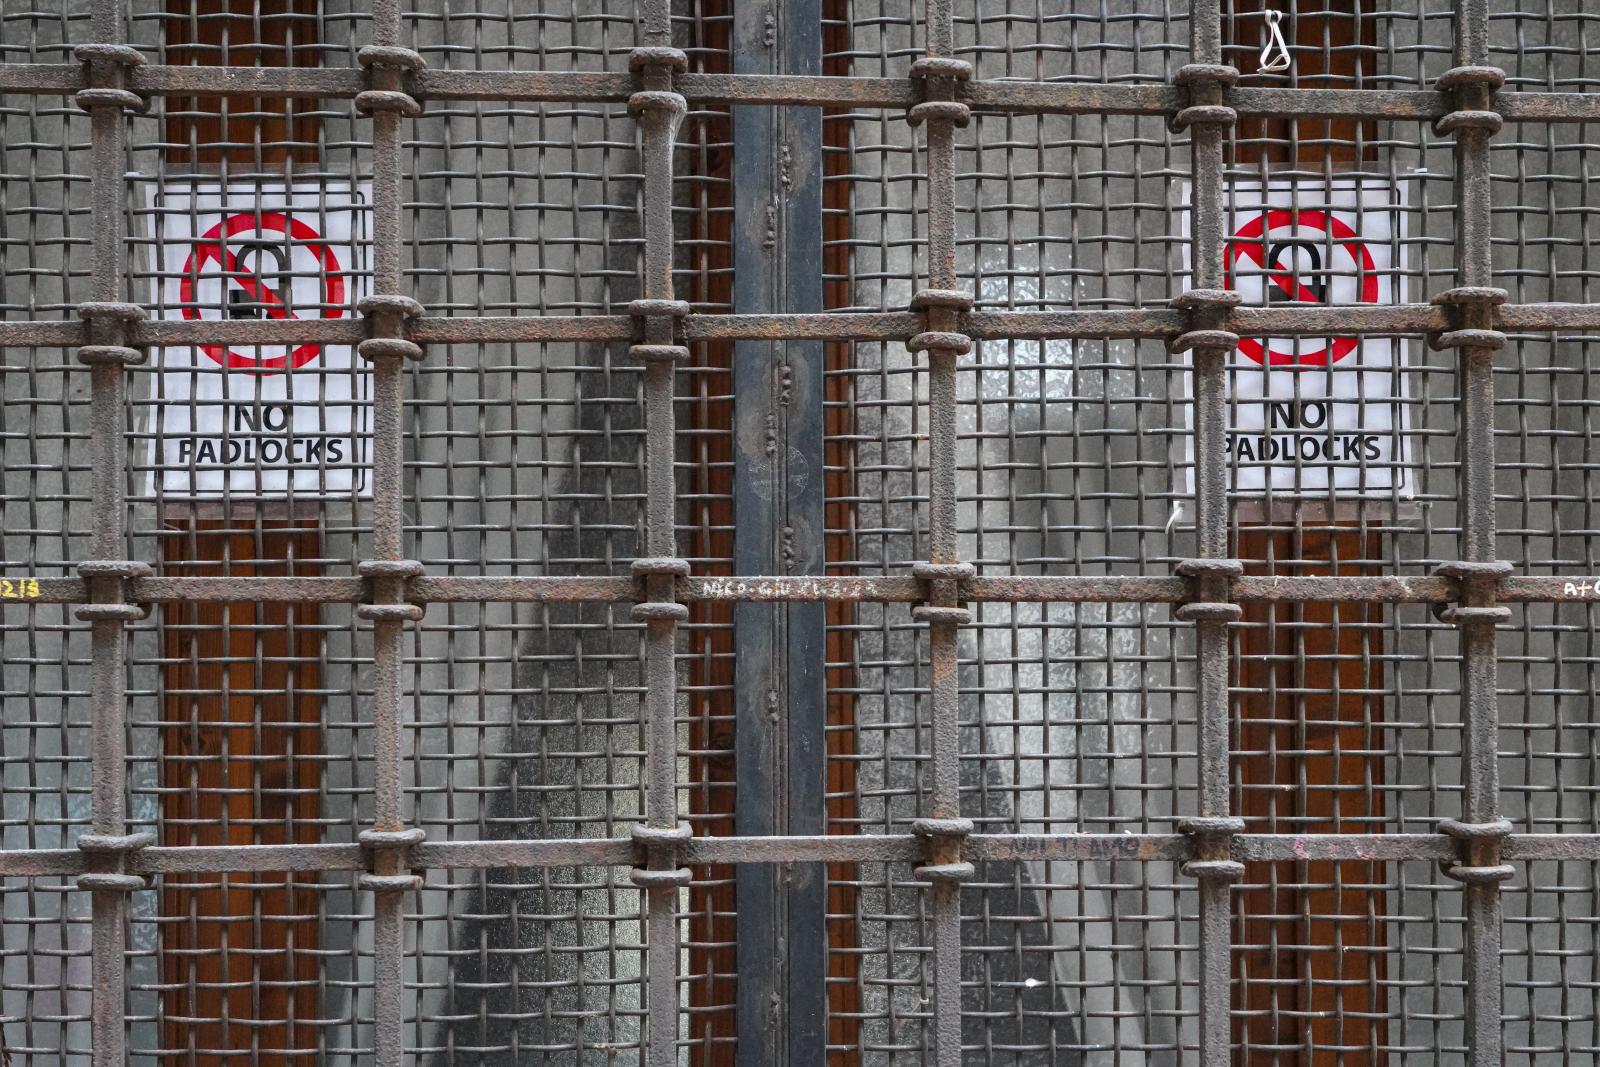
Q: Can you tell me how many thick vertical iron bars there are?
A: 6